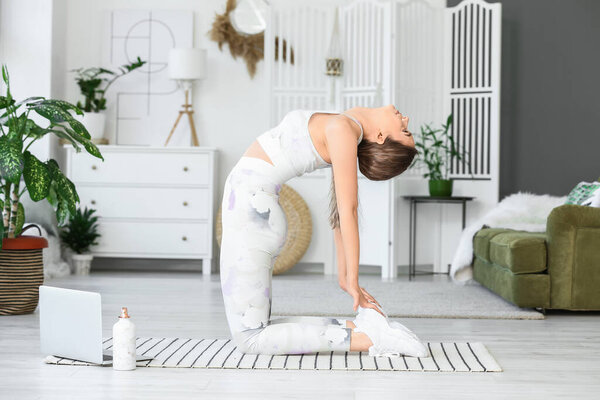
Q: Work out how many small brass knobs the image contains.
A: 5